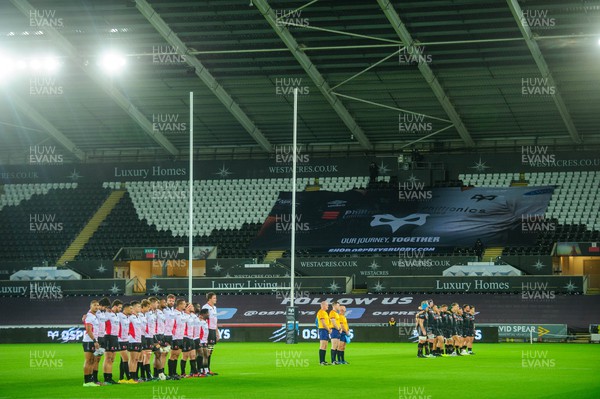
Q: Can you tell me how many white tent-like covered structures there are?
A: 2